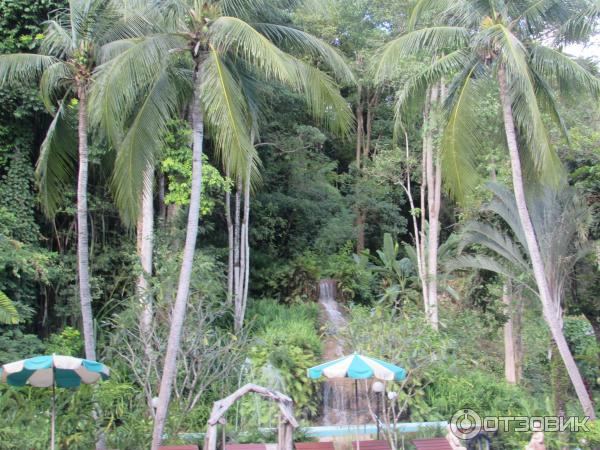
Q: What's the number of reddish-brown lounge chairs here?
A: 5